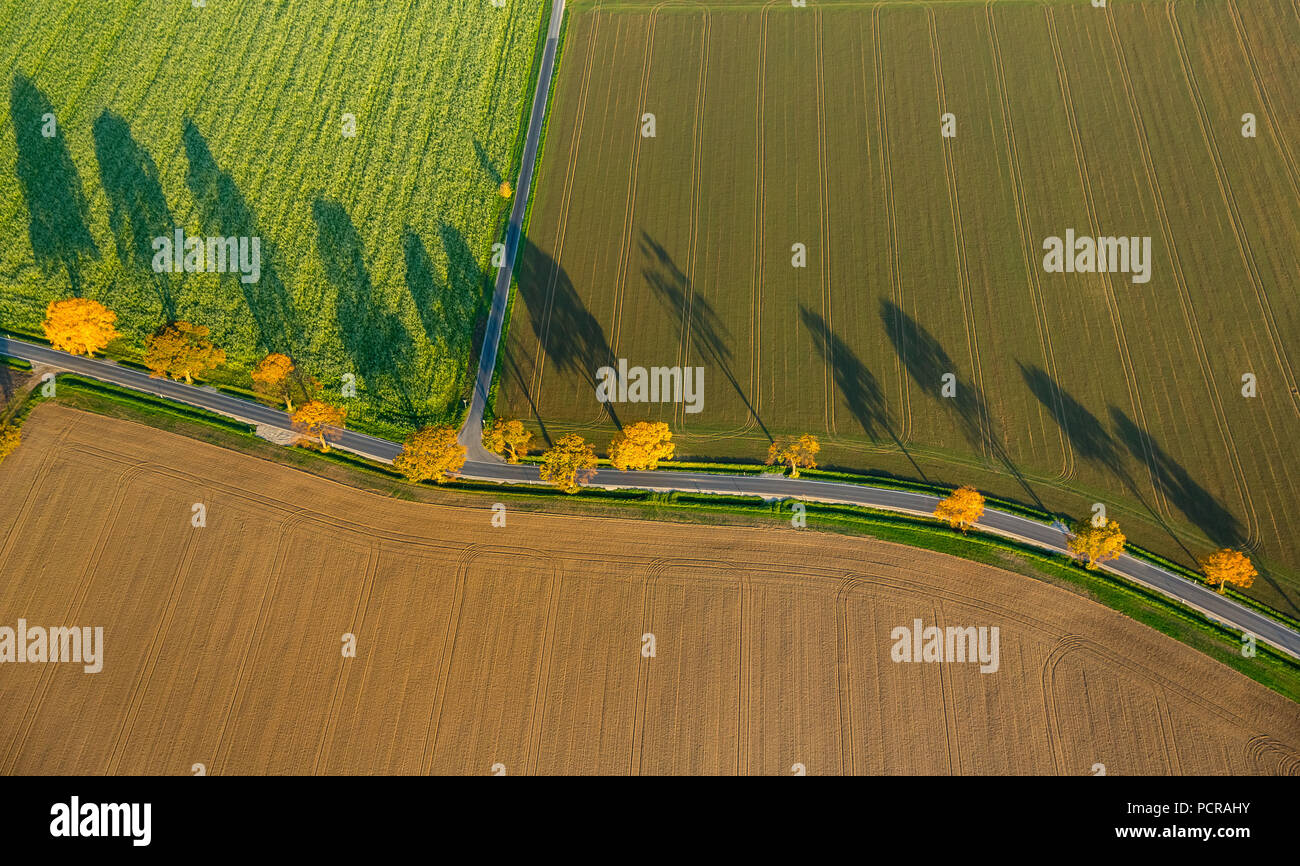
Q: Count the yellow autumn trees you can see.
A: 14